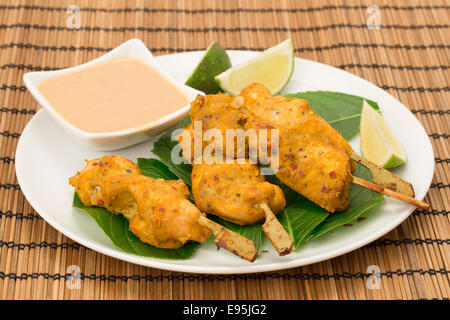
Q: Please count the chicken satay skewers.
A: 4